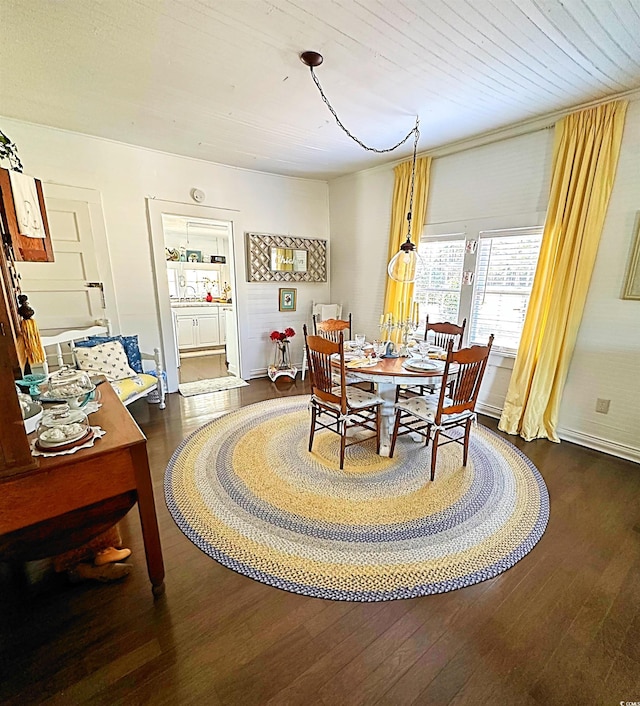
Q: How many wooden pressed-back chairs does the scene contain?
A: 4